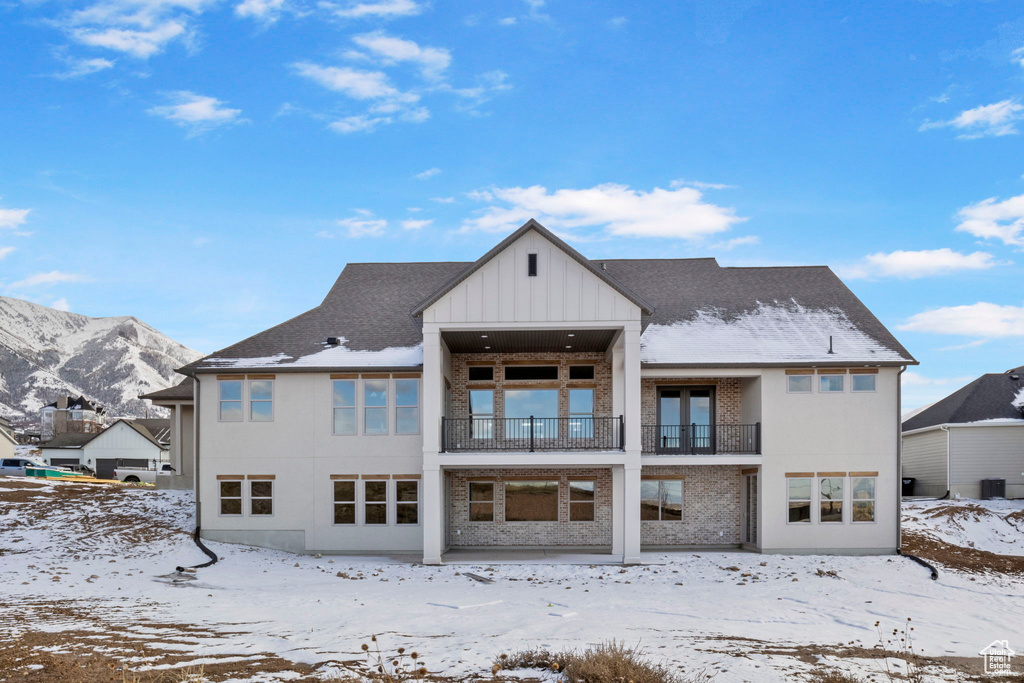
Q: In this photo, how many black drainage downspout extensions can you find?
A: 2